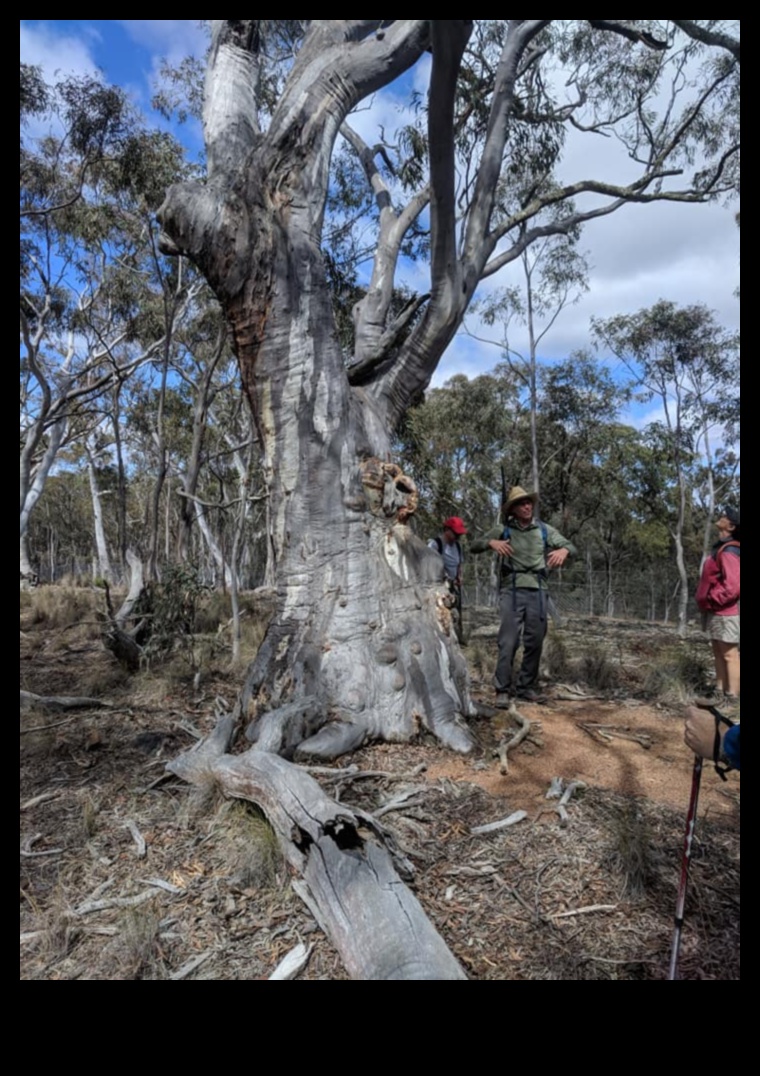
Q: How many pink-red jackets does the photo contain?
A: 1